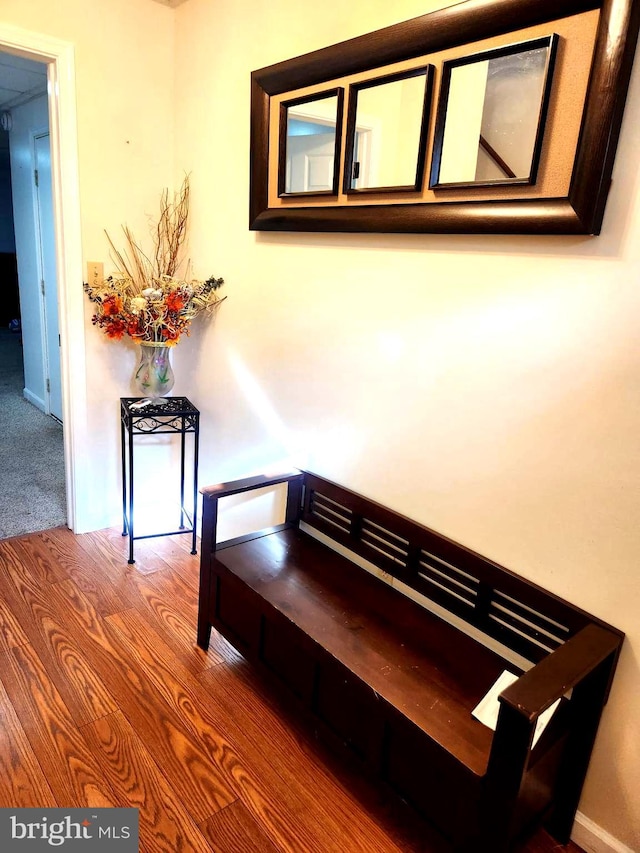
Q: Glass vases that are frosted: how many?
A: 1